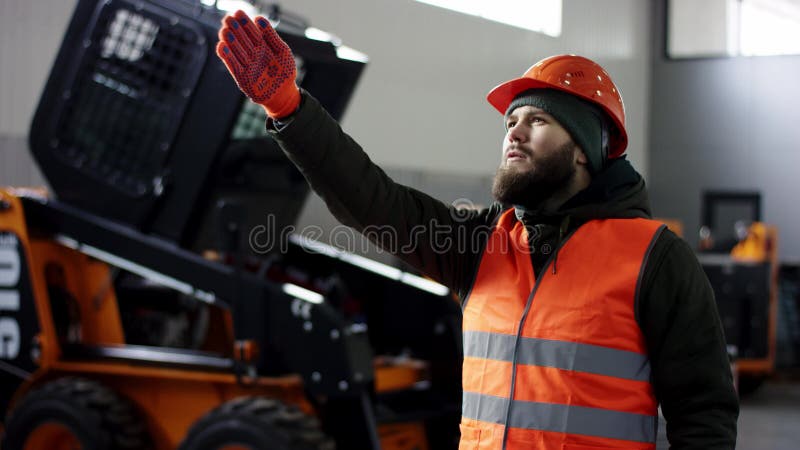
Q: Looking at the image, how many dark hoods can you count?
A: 1